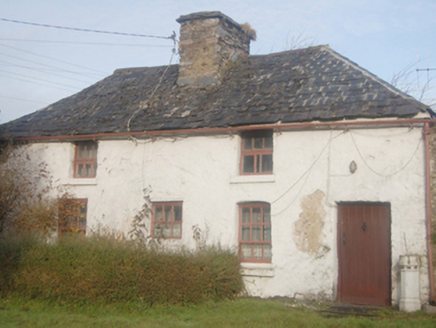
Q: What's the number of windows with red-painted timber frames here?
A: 5